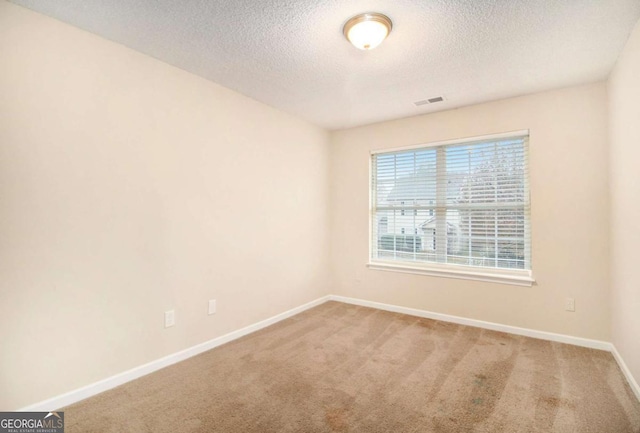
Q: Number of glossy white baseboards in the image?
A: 3